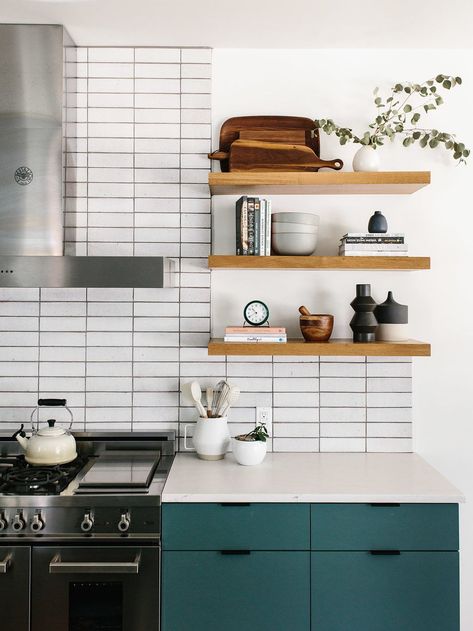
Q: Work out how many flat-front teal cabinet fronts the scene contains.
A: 4